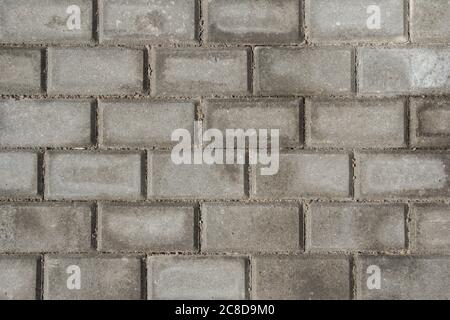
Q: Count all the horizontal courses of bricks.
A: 6